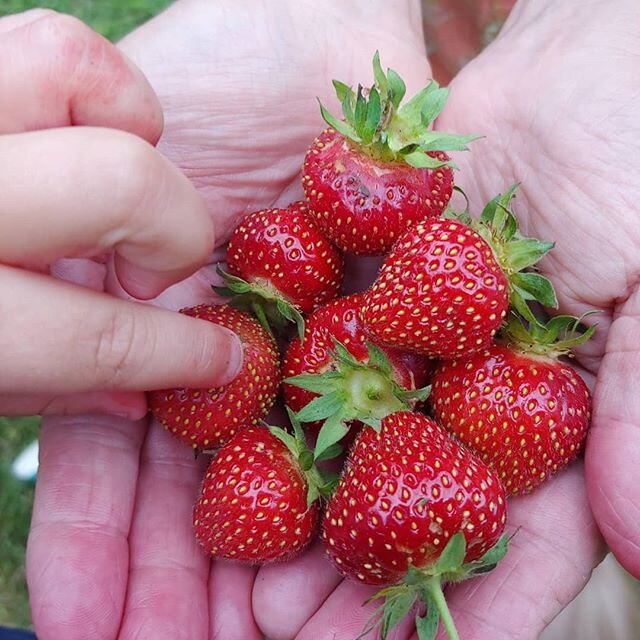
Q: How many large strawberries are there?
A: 8